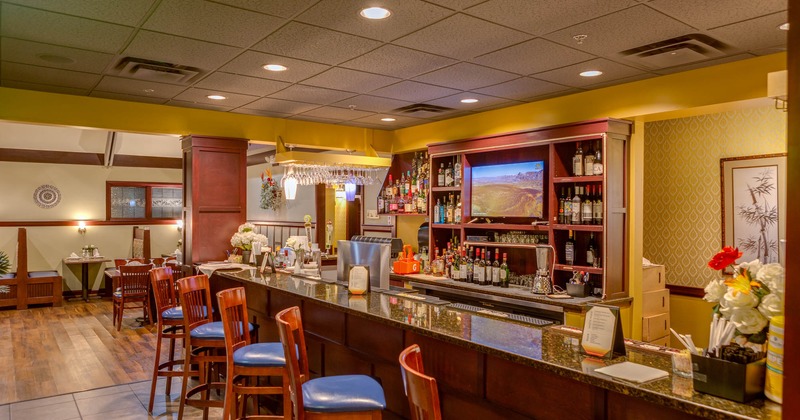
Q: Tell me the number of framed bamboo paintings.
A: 1